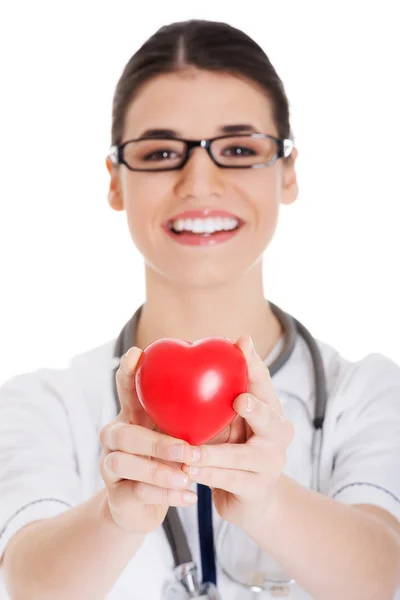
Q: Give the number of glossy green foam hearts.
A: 0